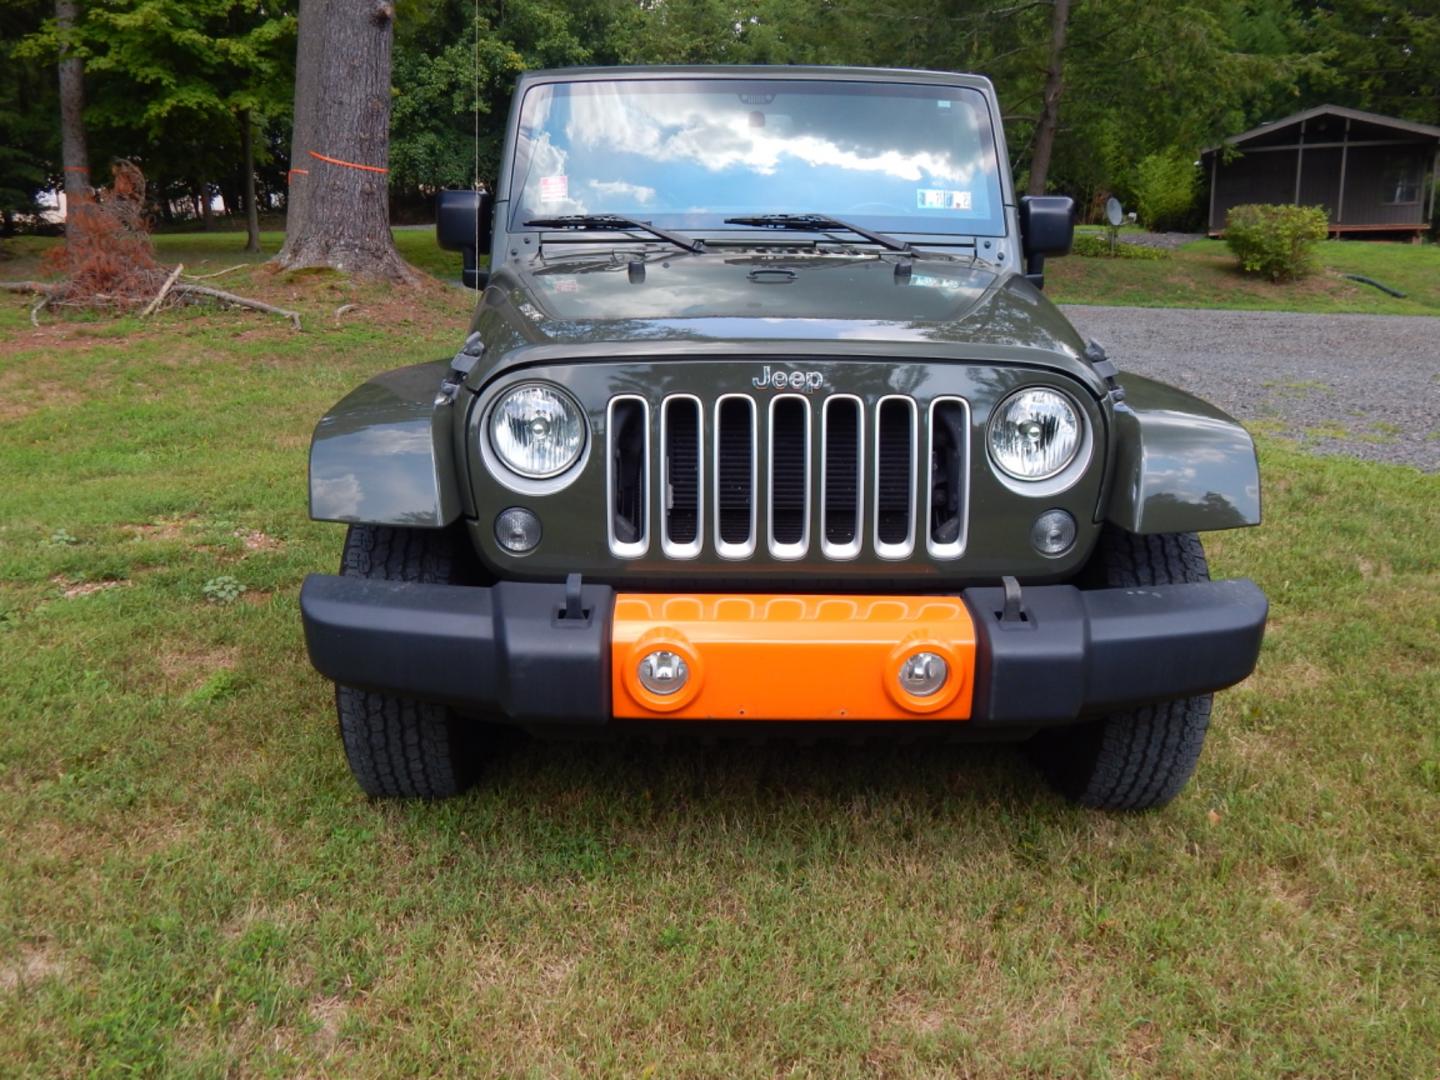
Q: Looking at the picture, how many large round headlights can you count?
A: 2